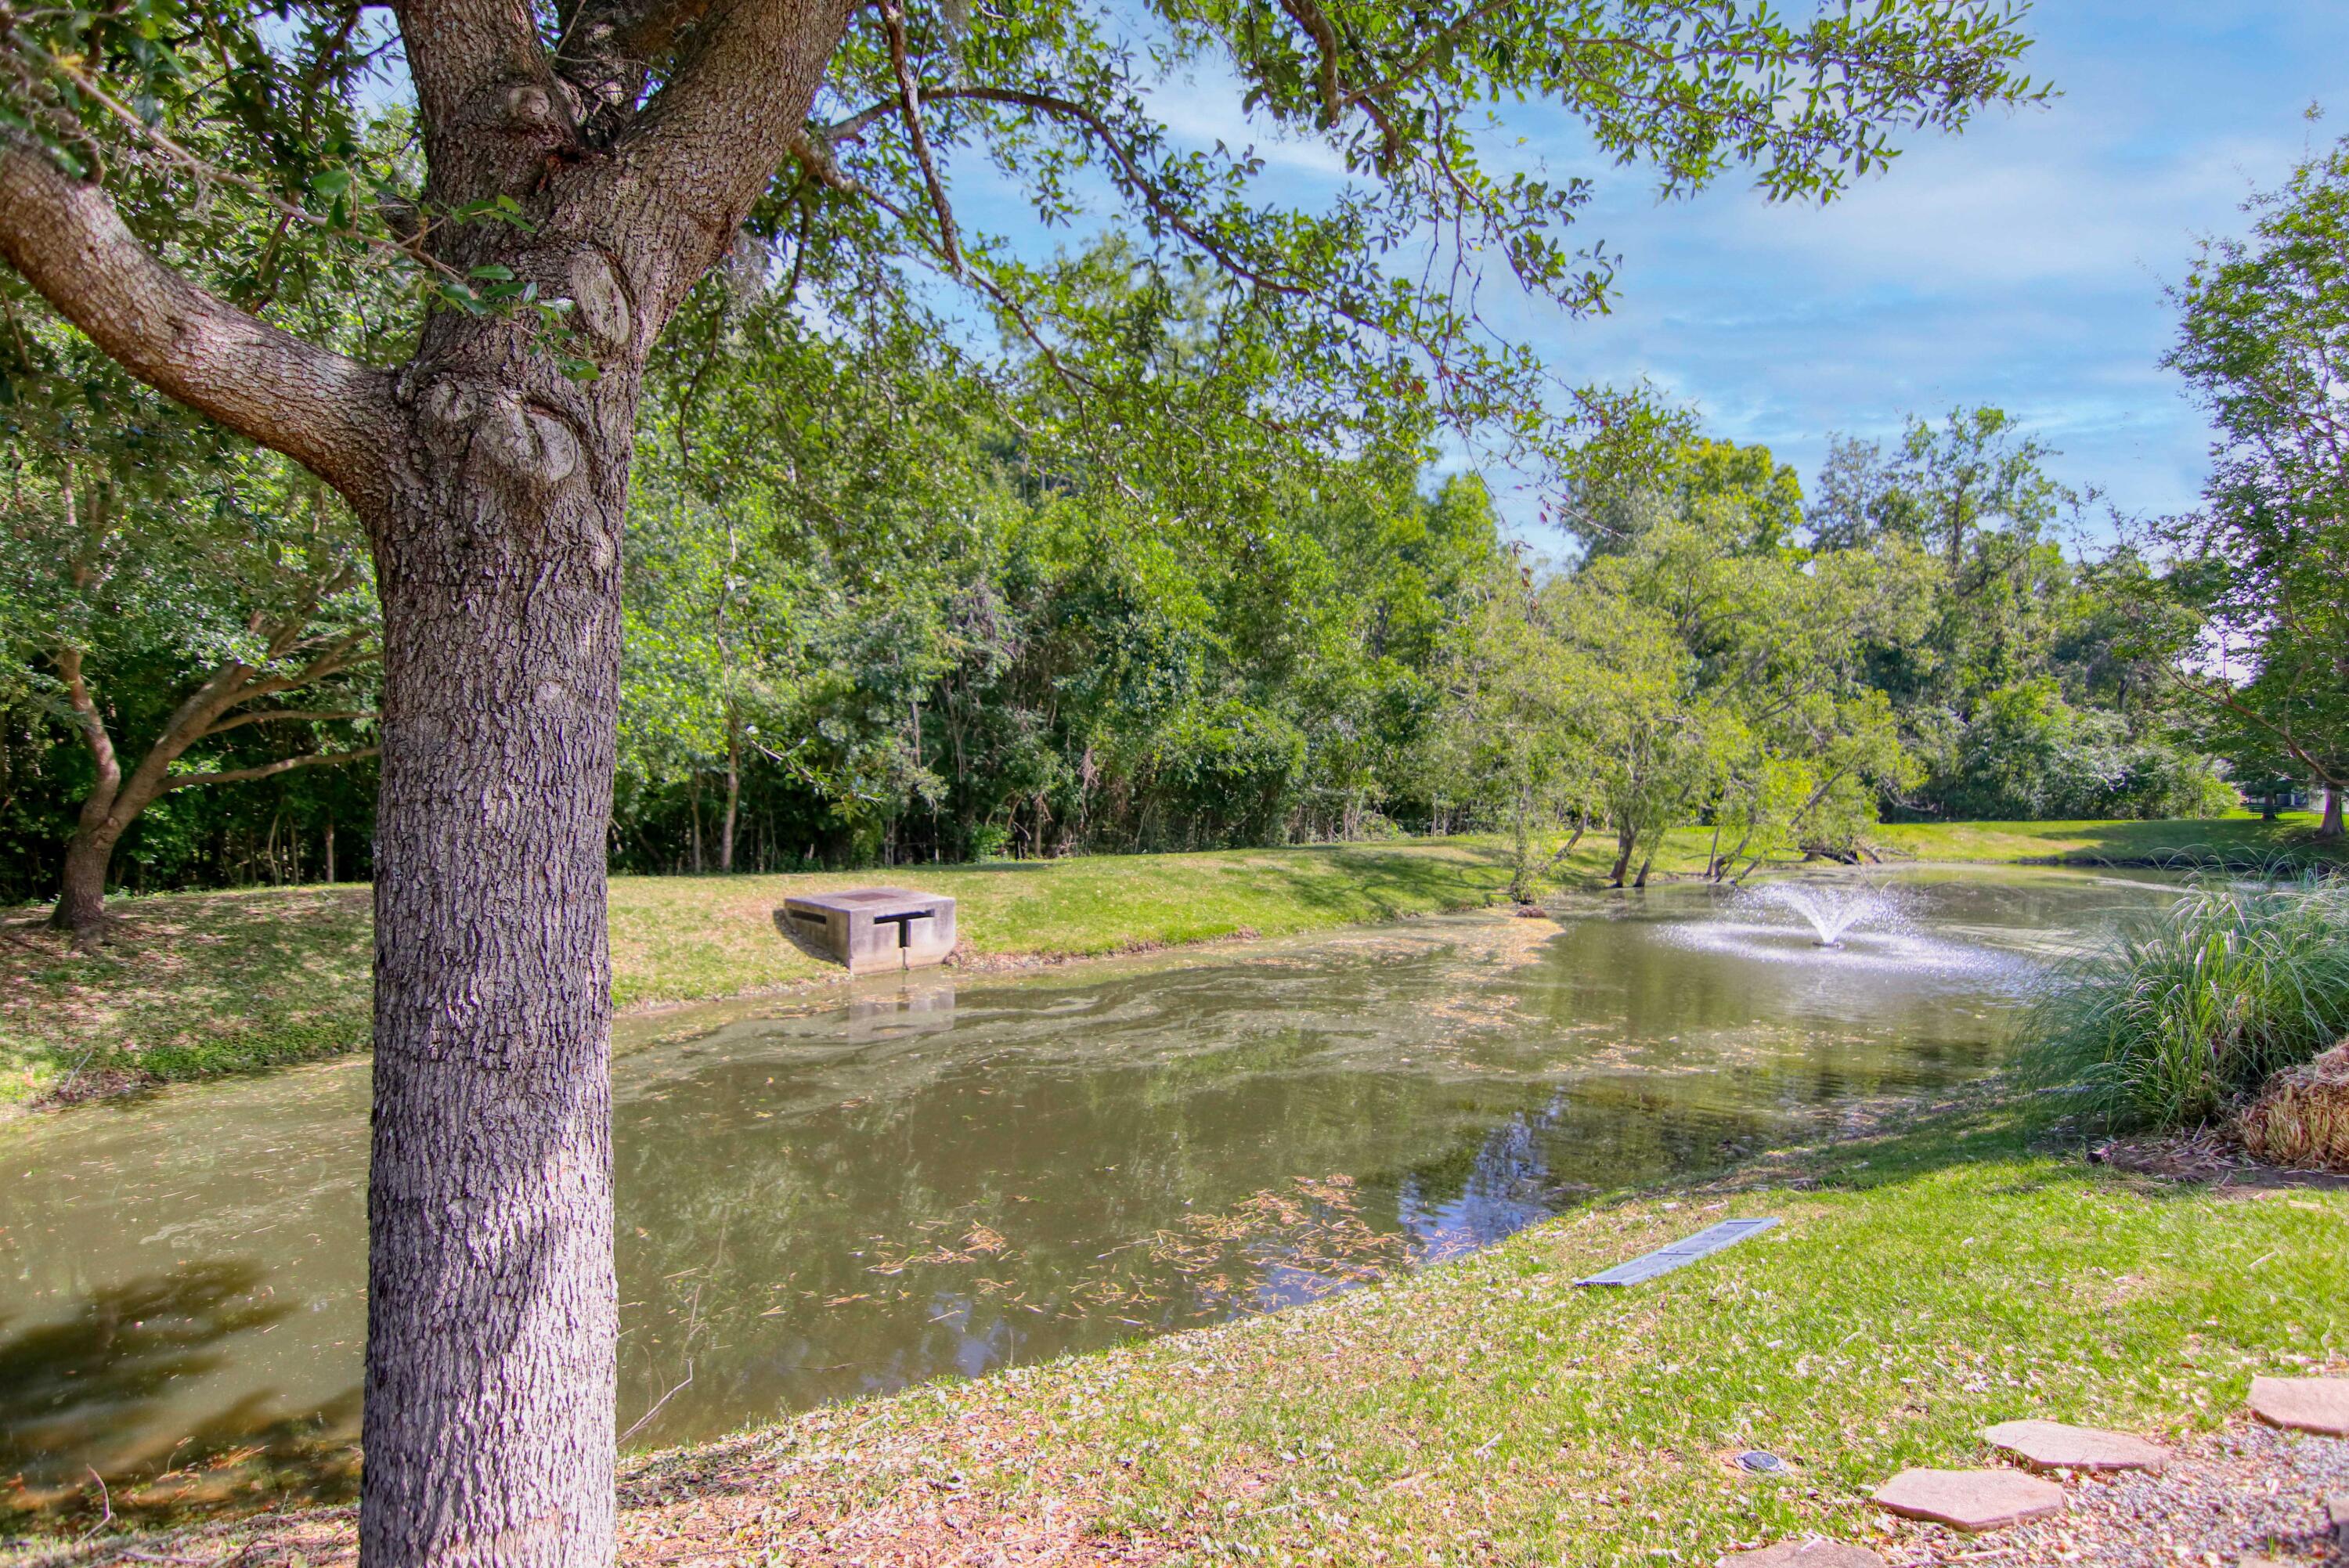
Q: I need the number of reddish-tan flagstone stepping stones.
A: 4